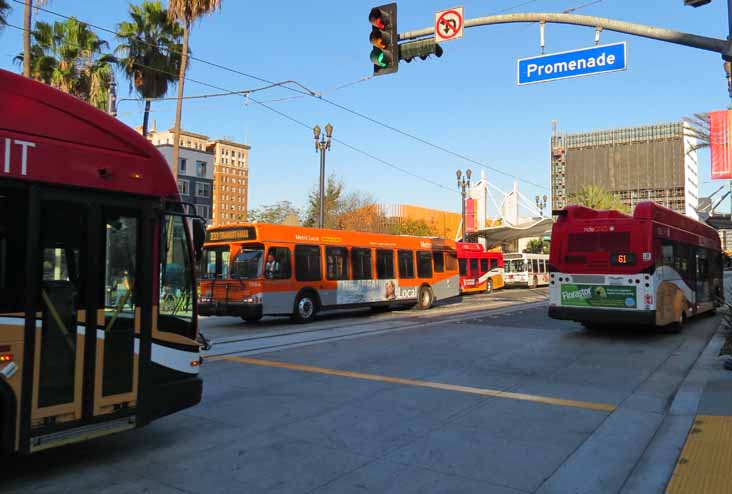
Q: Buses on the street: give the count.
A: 5